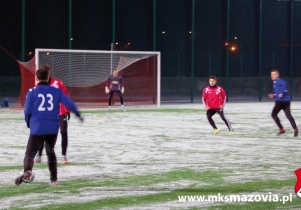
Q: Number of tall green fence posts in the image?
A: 8